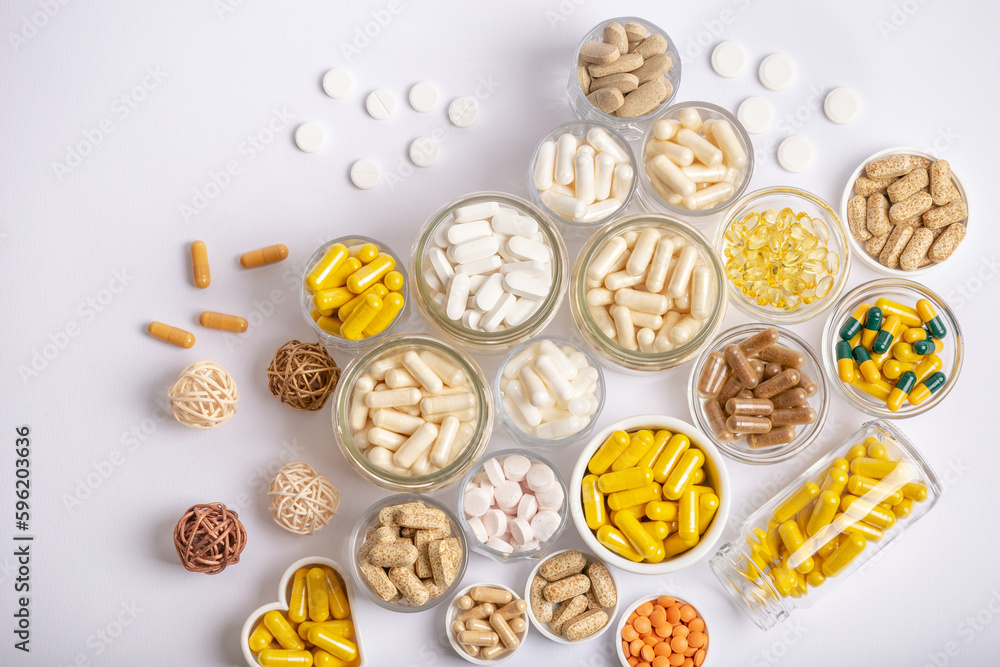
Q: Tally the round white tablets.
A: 12